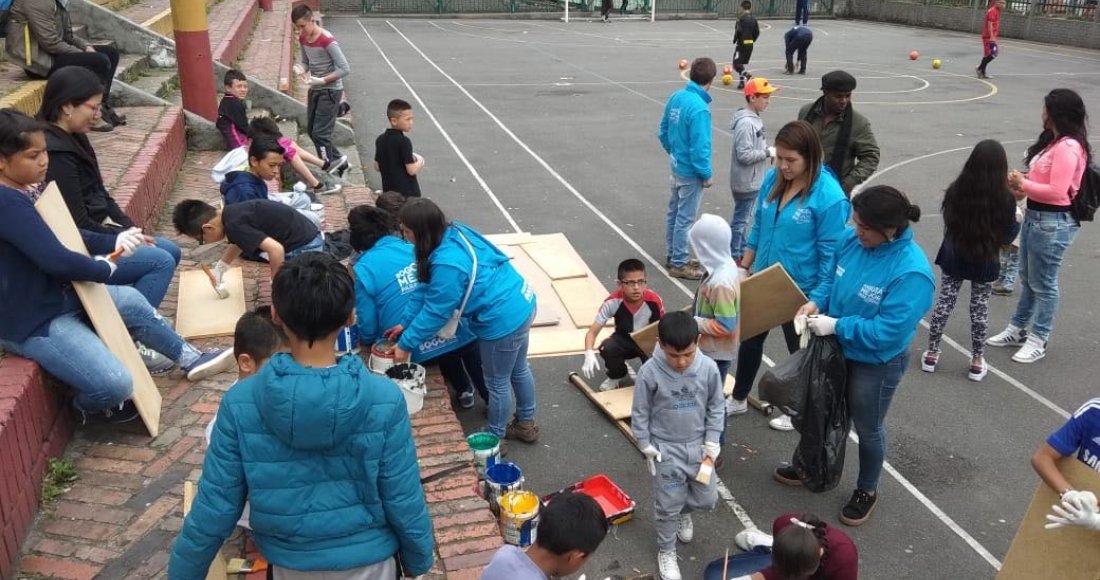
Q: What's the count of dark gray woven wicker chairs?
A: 0